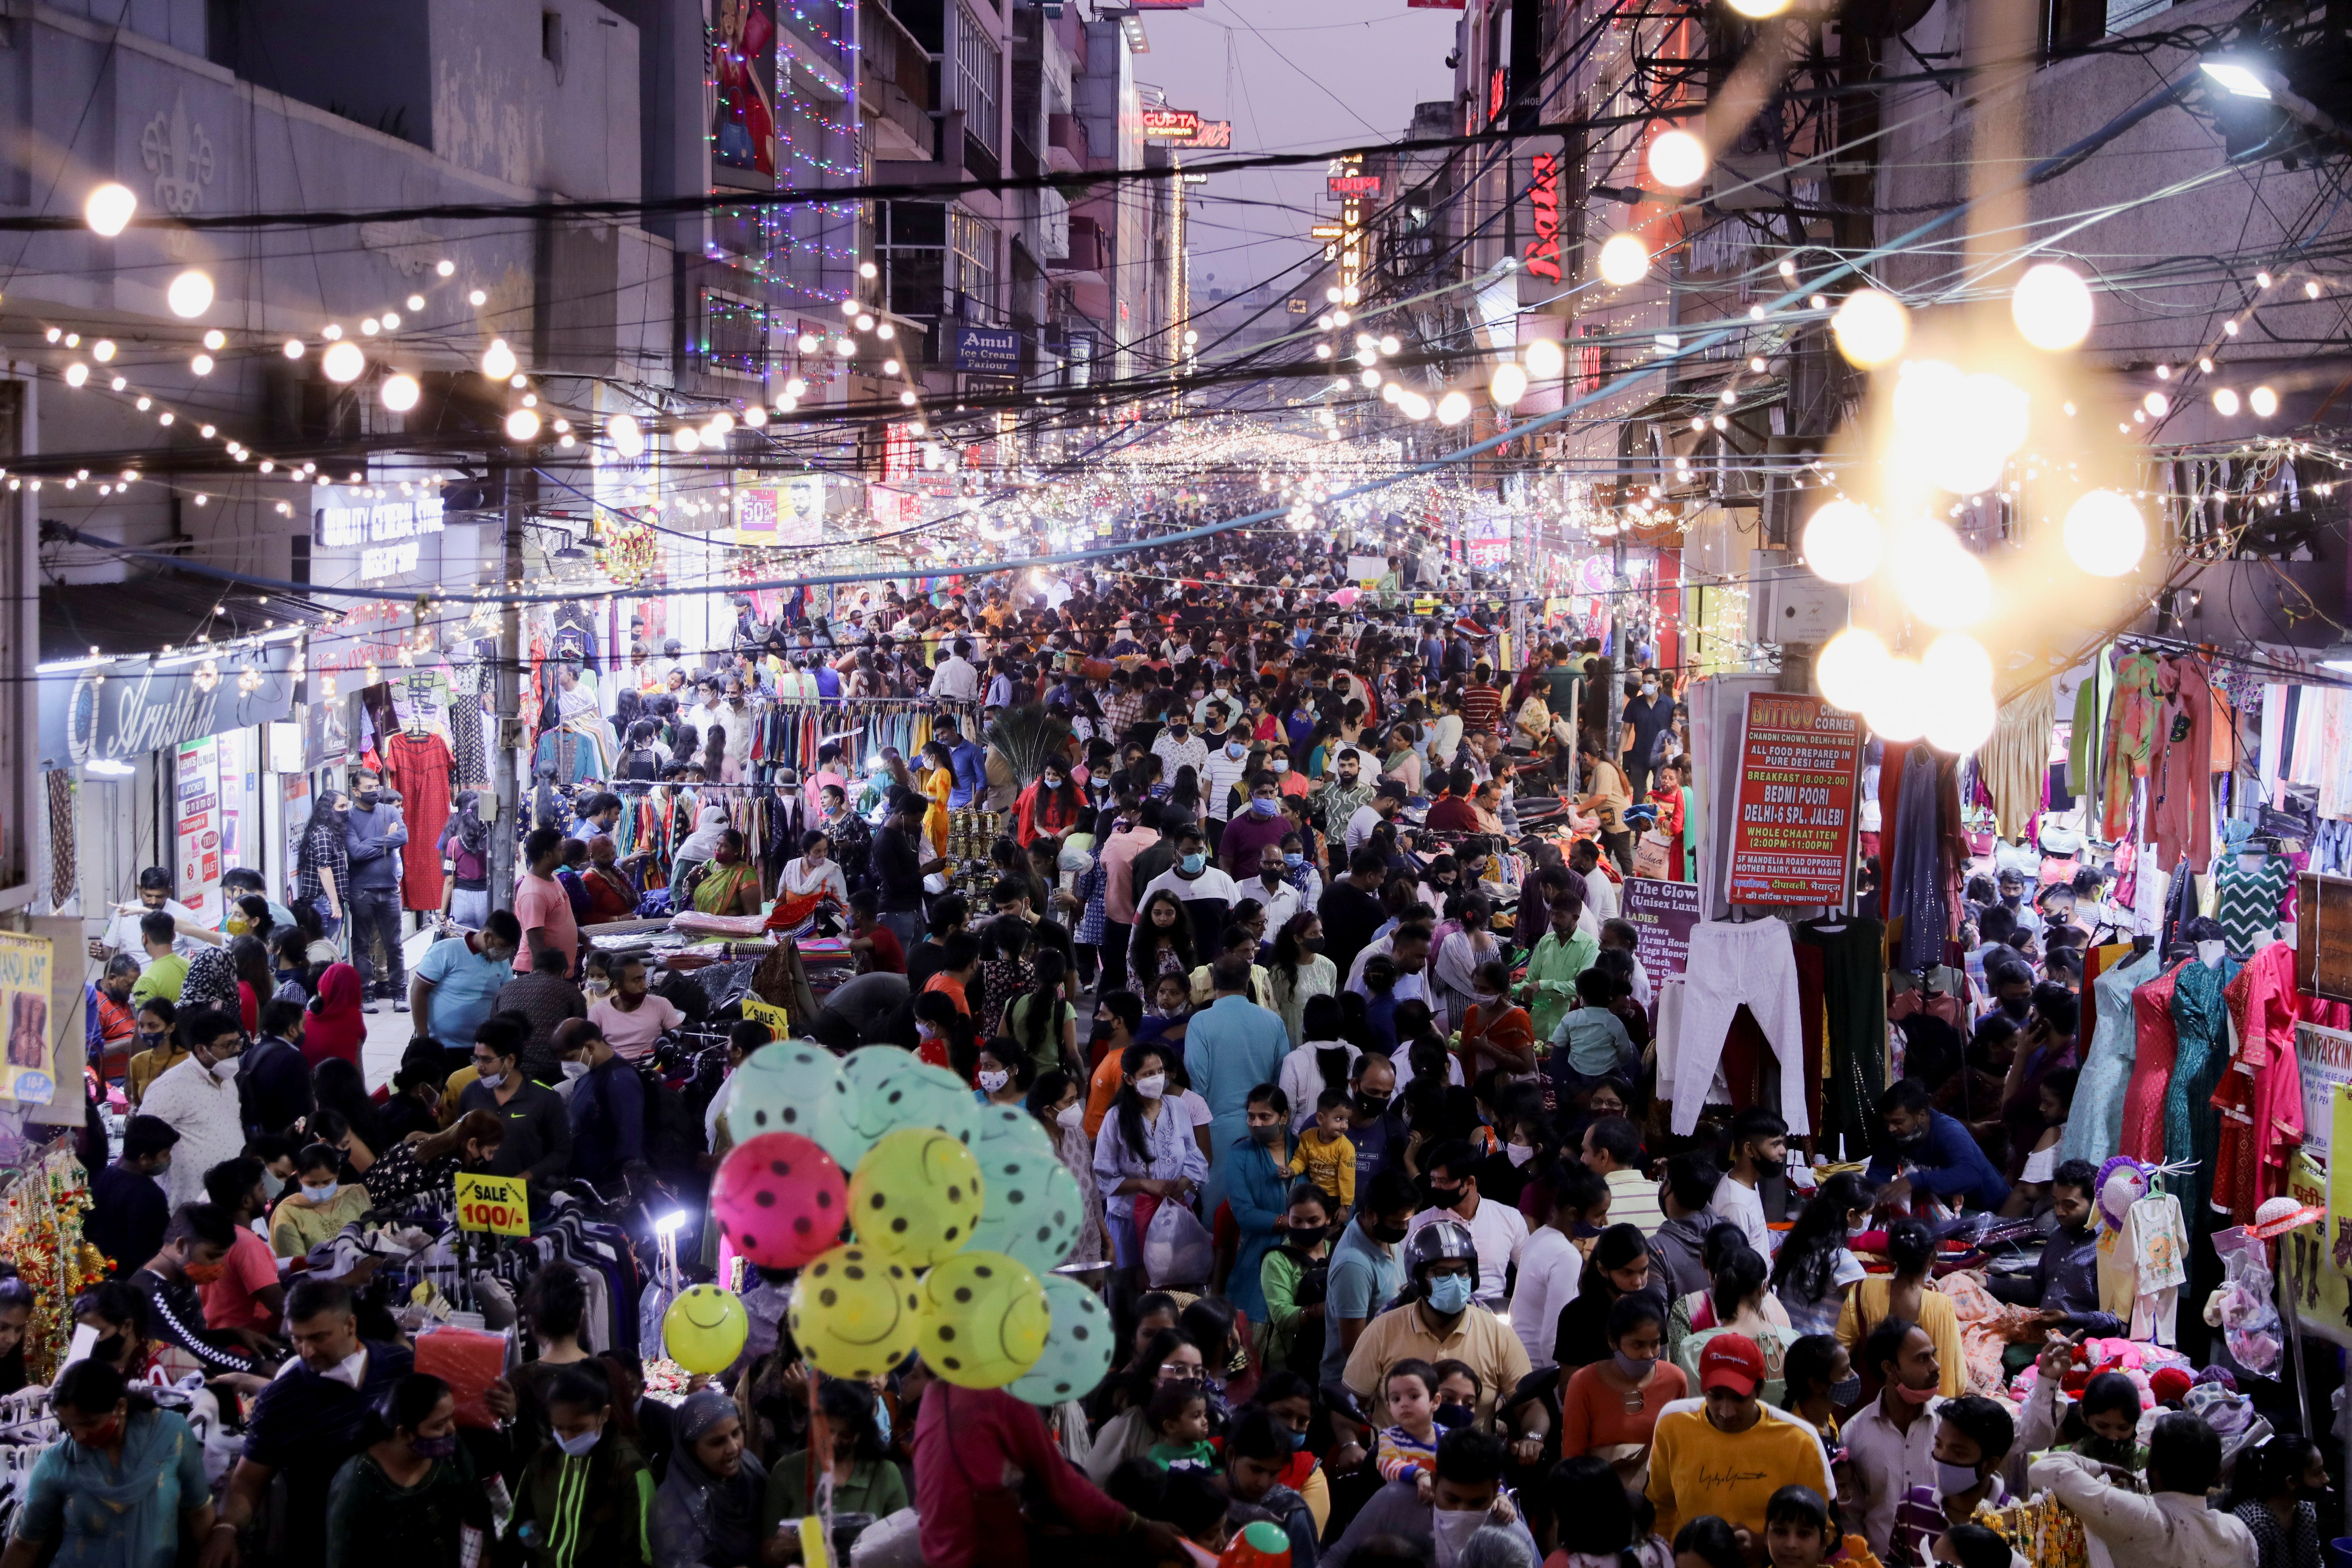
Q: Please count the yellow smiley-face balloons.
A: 4